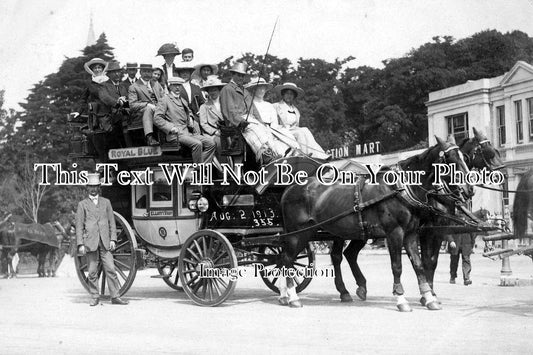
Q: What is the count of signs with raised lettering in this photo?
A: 1